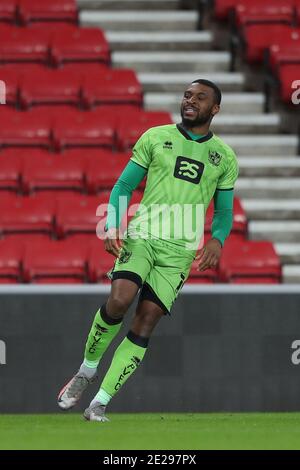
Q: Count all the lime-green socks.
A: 2